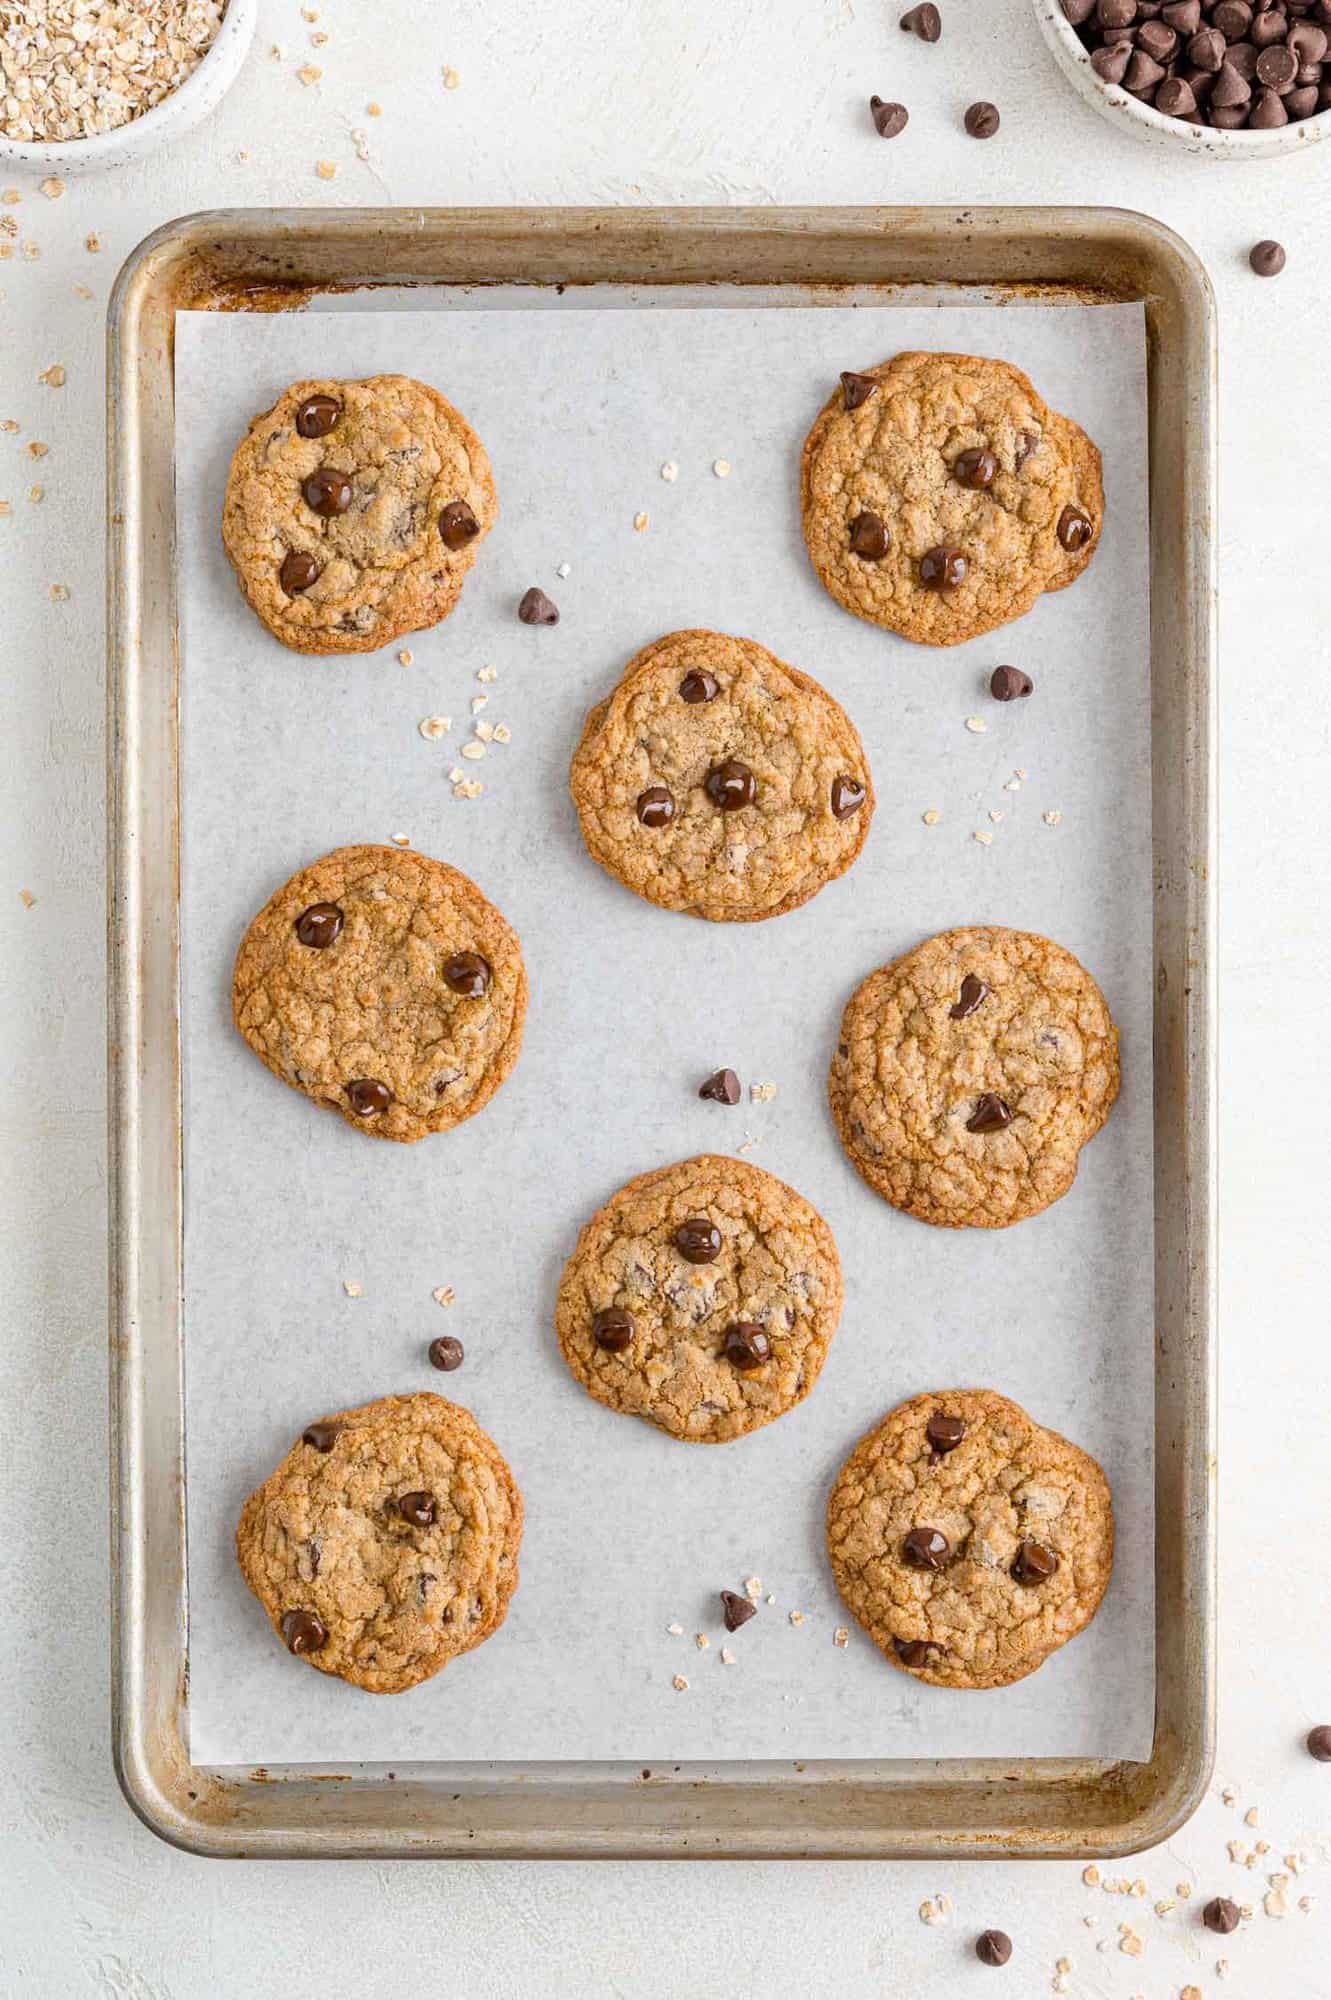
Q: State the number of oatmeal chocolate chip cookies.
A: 8